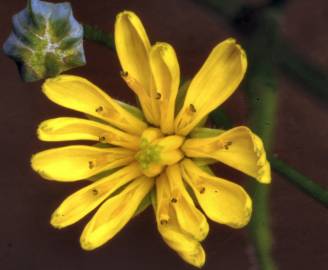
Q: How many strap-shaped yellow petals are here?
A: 12